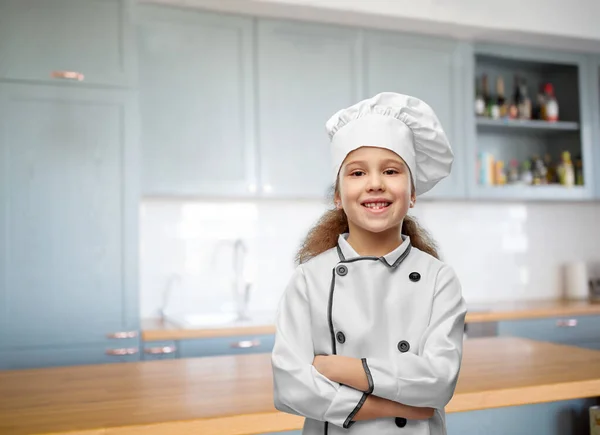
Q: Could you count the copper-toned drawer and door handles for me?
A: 6